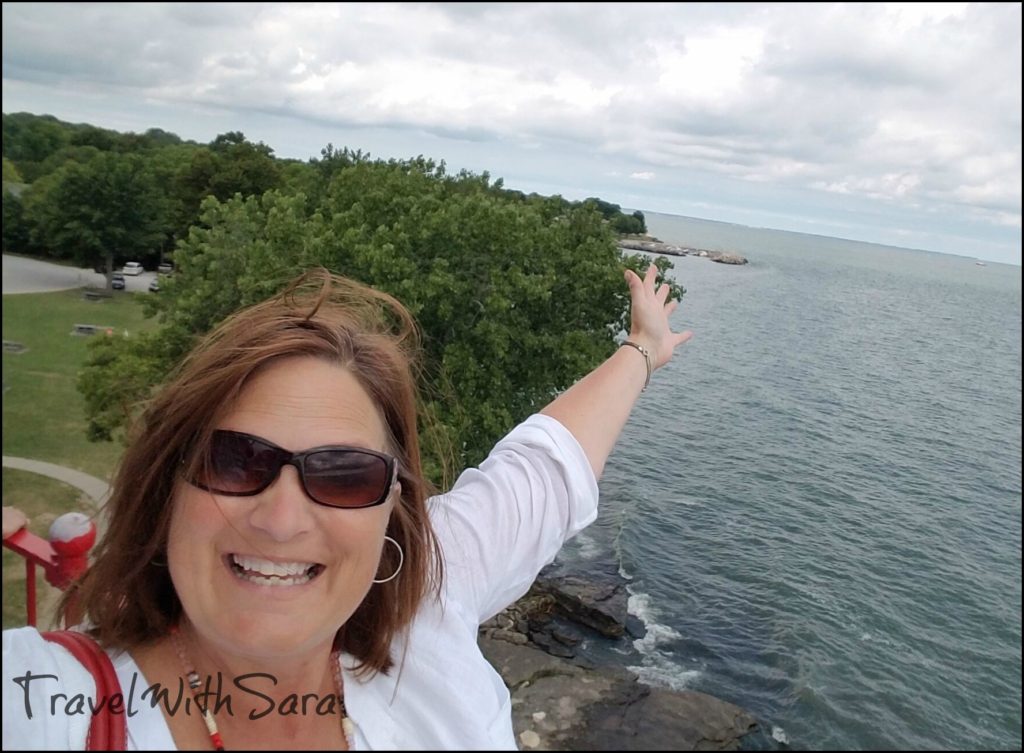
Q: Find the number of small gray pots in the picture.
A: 0